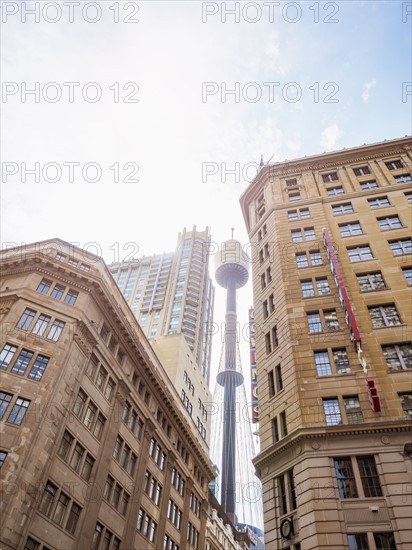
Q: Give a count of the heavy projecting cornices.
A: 3